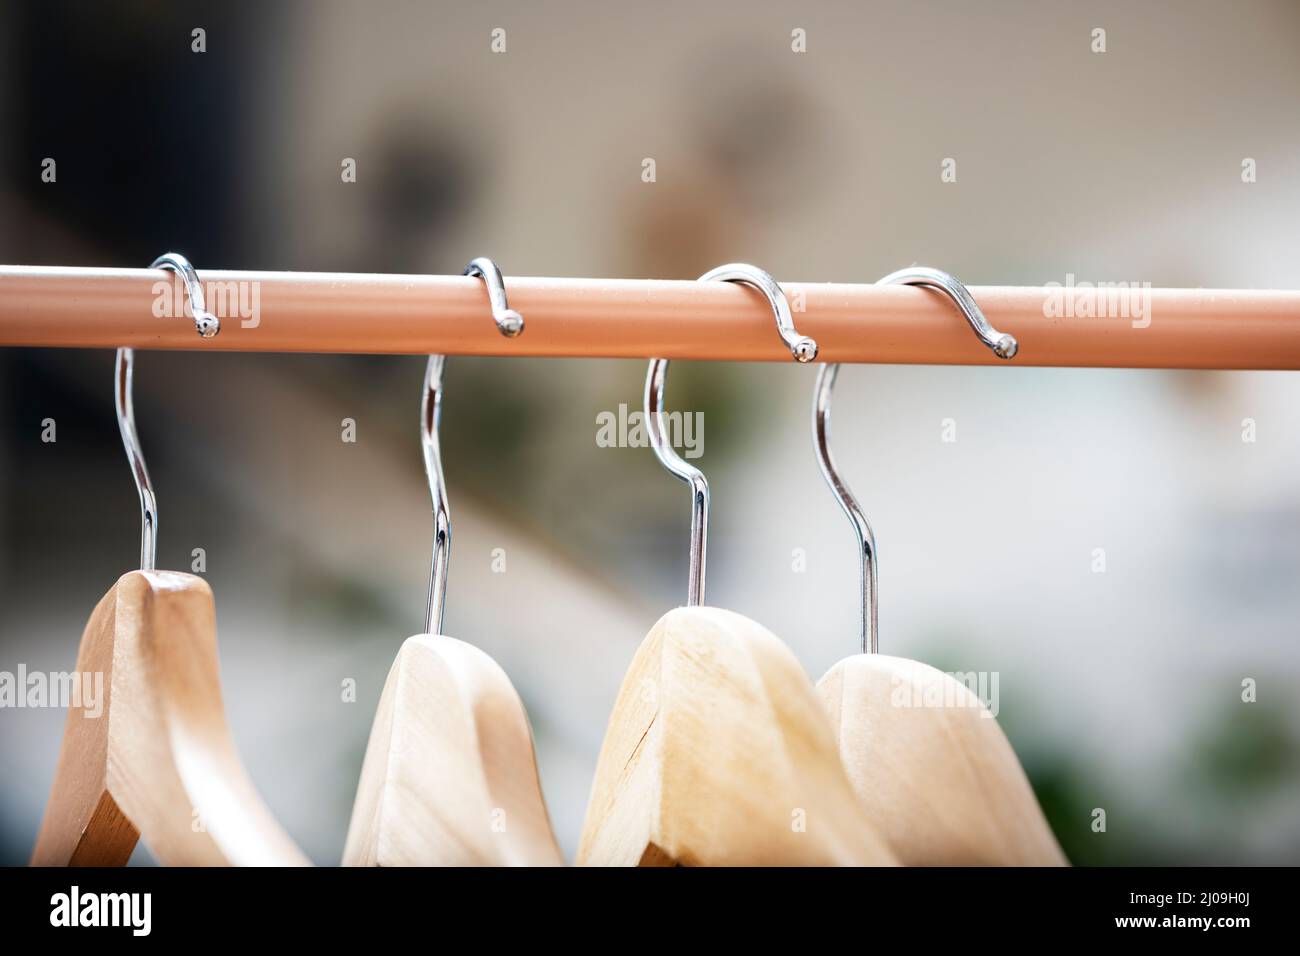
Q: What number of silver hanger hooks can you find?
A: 4